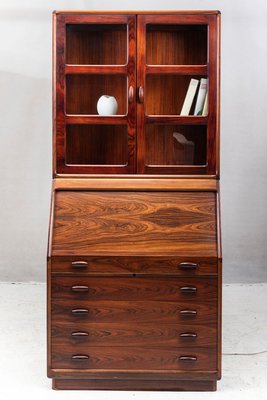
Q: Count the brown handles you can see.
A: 12